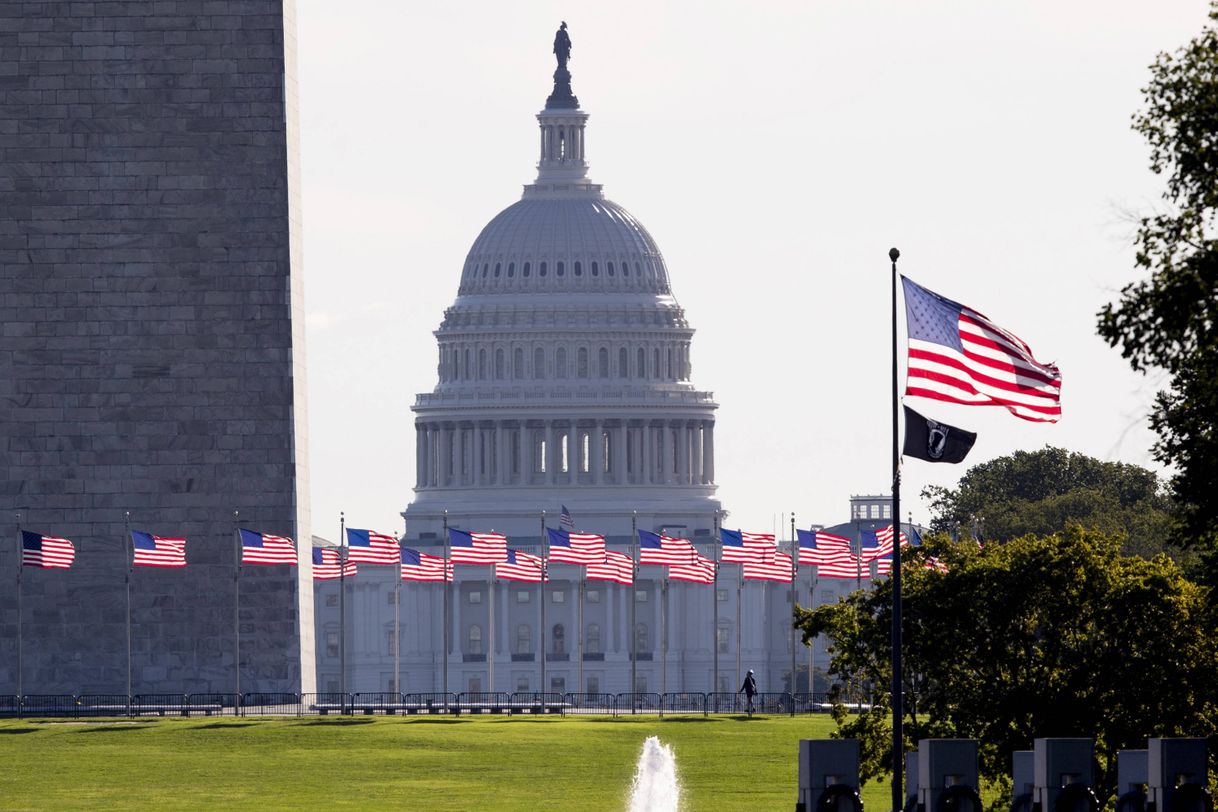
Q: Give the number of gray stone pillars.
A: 7